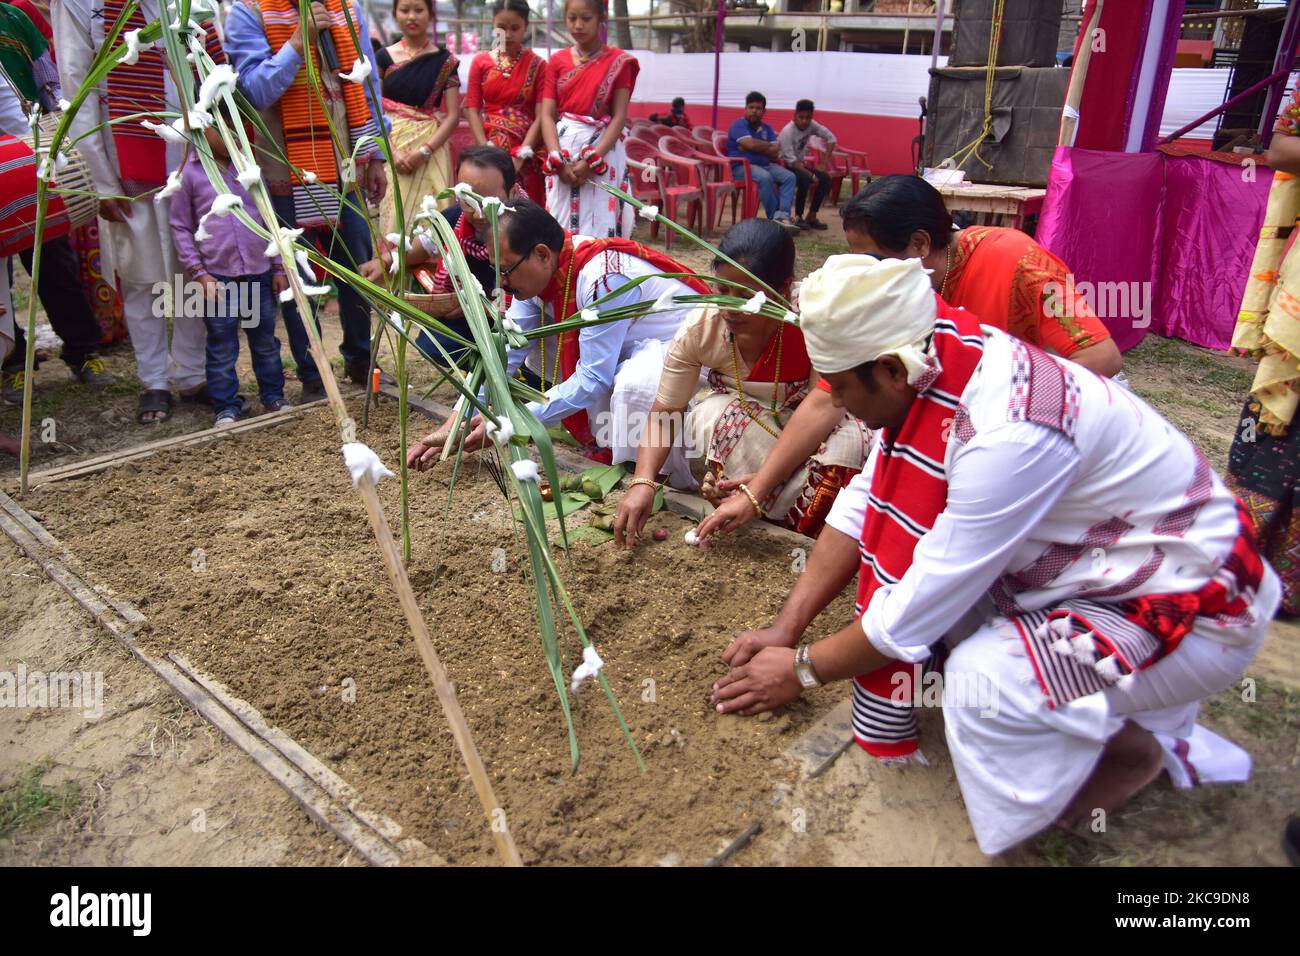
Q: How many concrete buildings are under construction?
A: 1